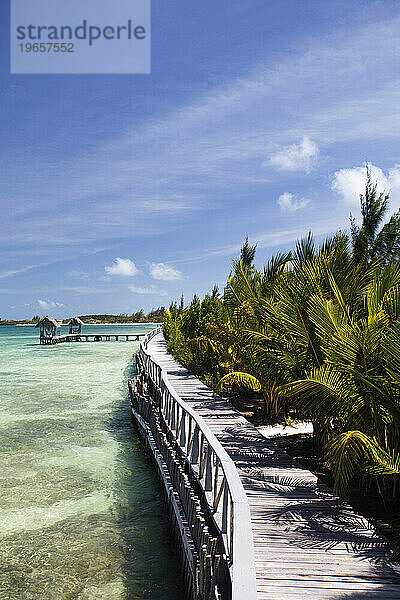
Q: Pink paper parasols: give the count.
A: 0